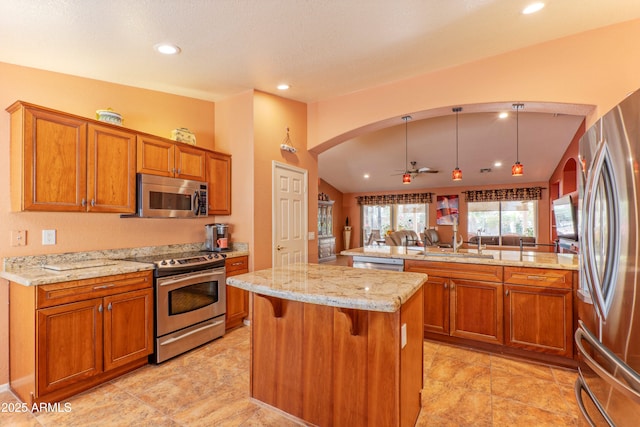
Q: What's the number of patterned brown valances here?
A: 2